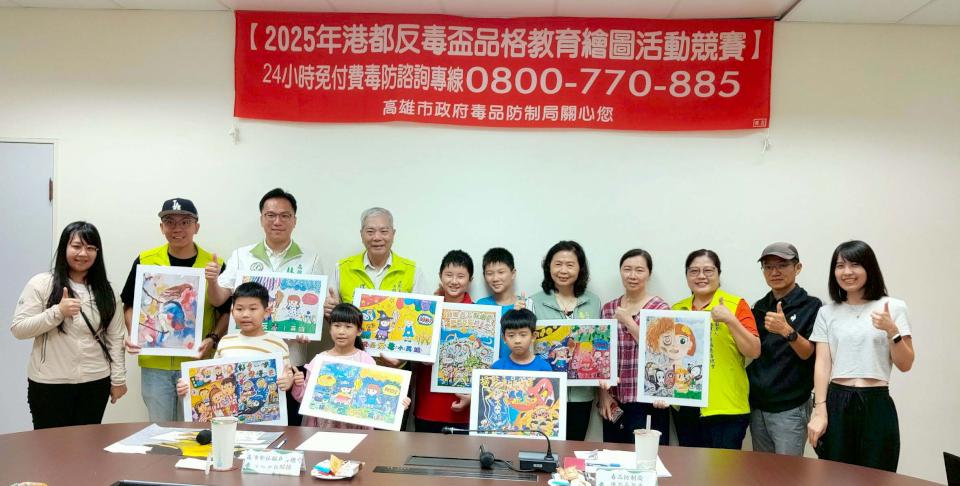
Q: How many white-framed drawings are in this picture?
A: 9